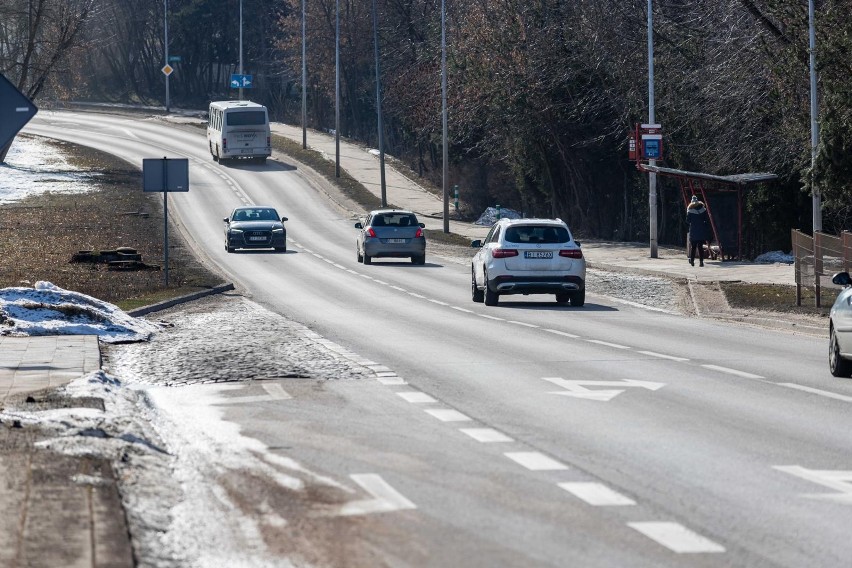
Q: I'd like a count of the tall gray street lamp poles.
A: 8